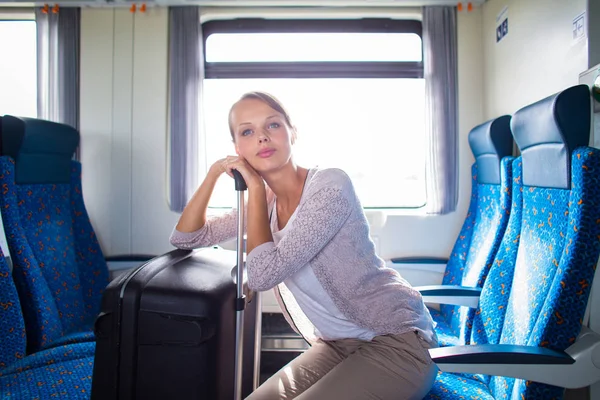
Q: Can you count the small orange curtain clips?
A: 6